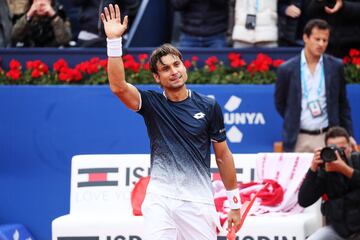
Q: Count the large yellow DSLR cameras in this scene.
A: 0